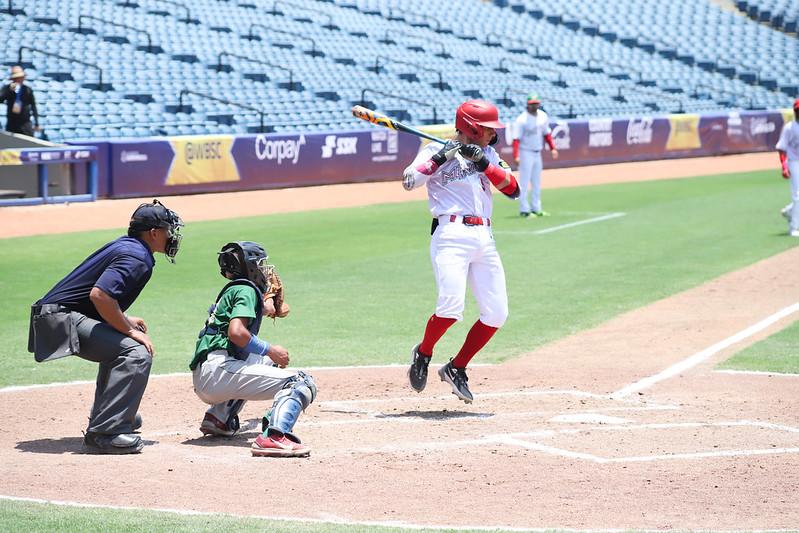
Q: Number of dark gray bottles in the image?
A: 0